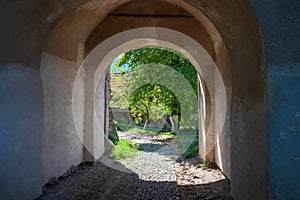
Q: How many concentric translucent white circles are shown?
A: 2